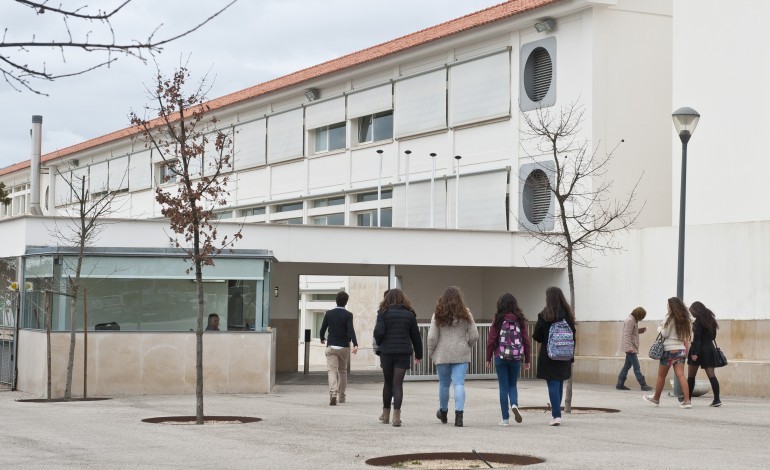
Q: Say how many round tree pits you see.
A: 4